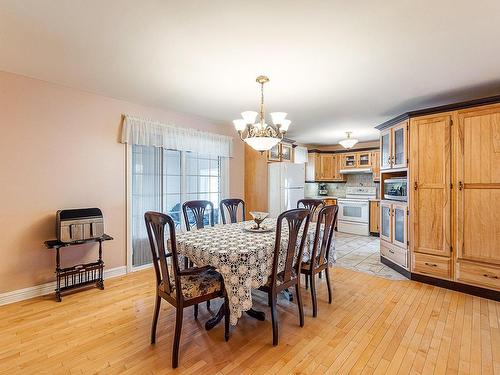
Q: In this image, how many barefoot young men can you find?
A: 0